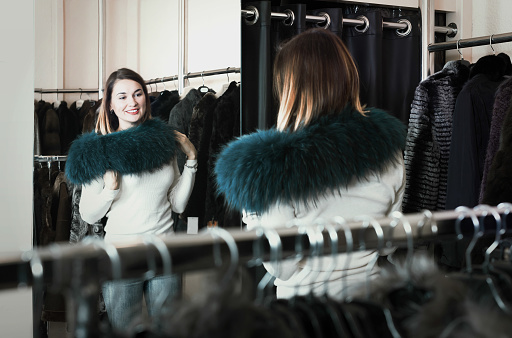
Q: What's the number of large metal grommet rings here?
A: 5